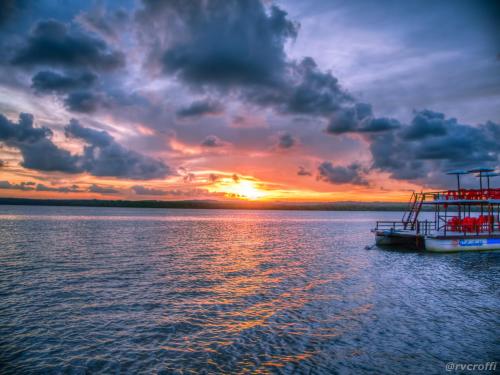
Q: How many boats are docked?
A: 1